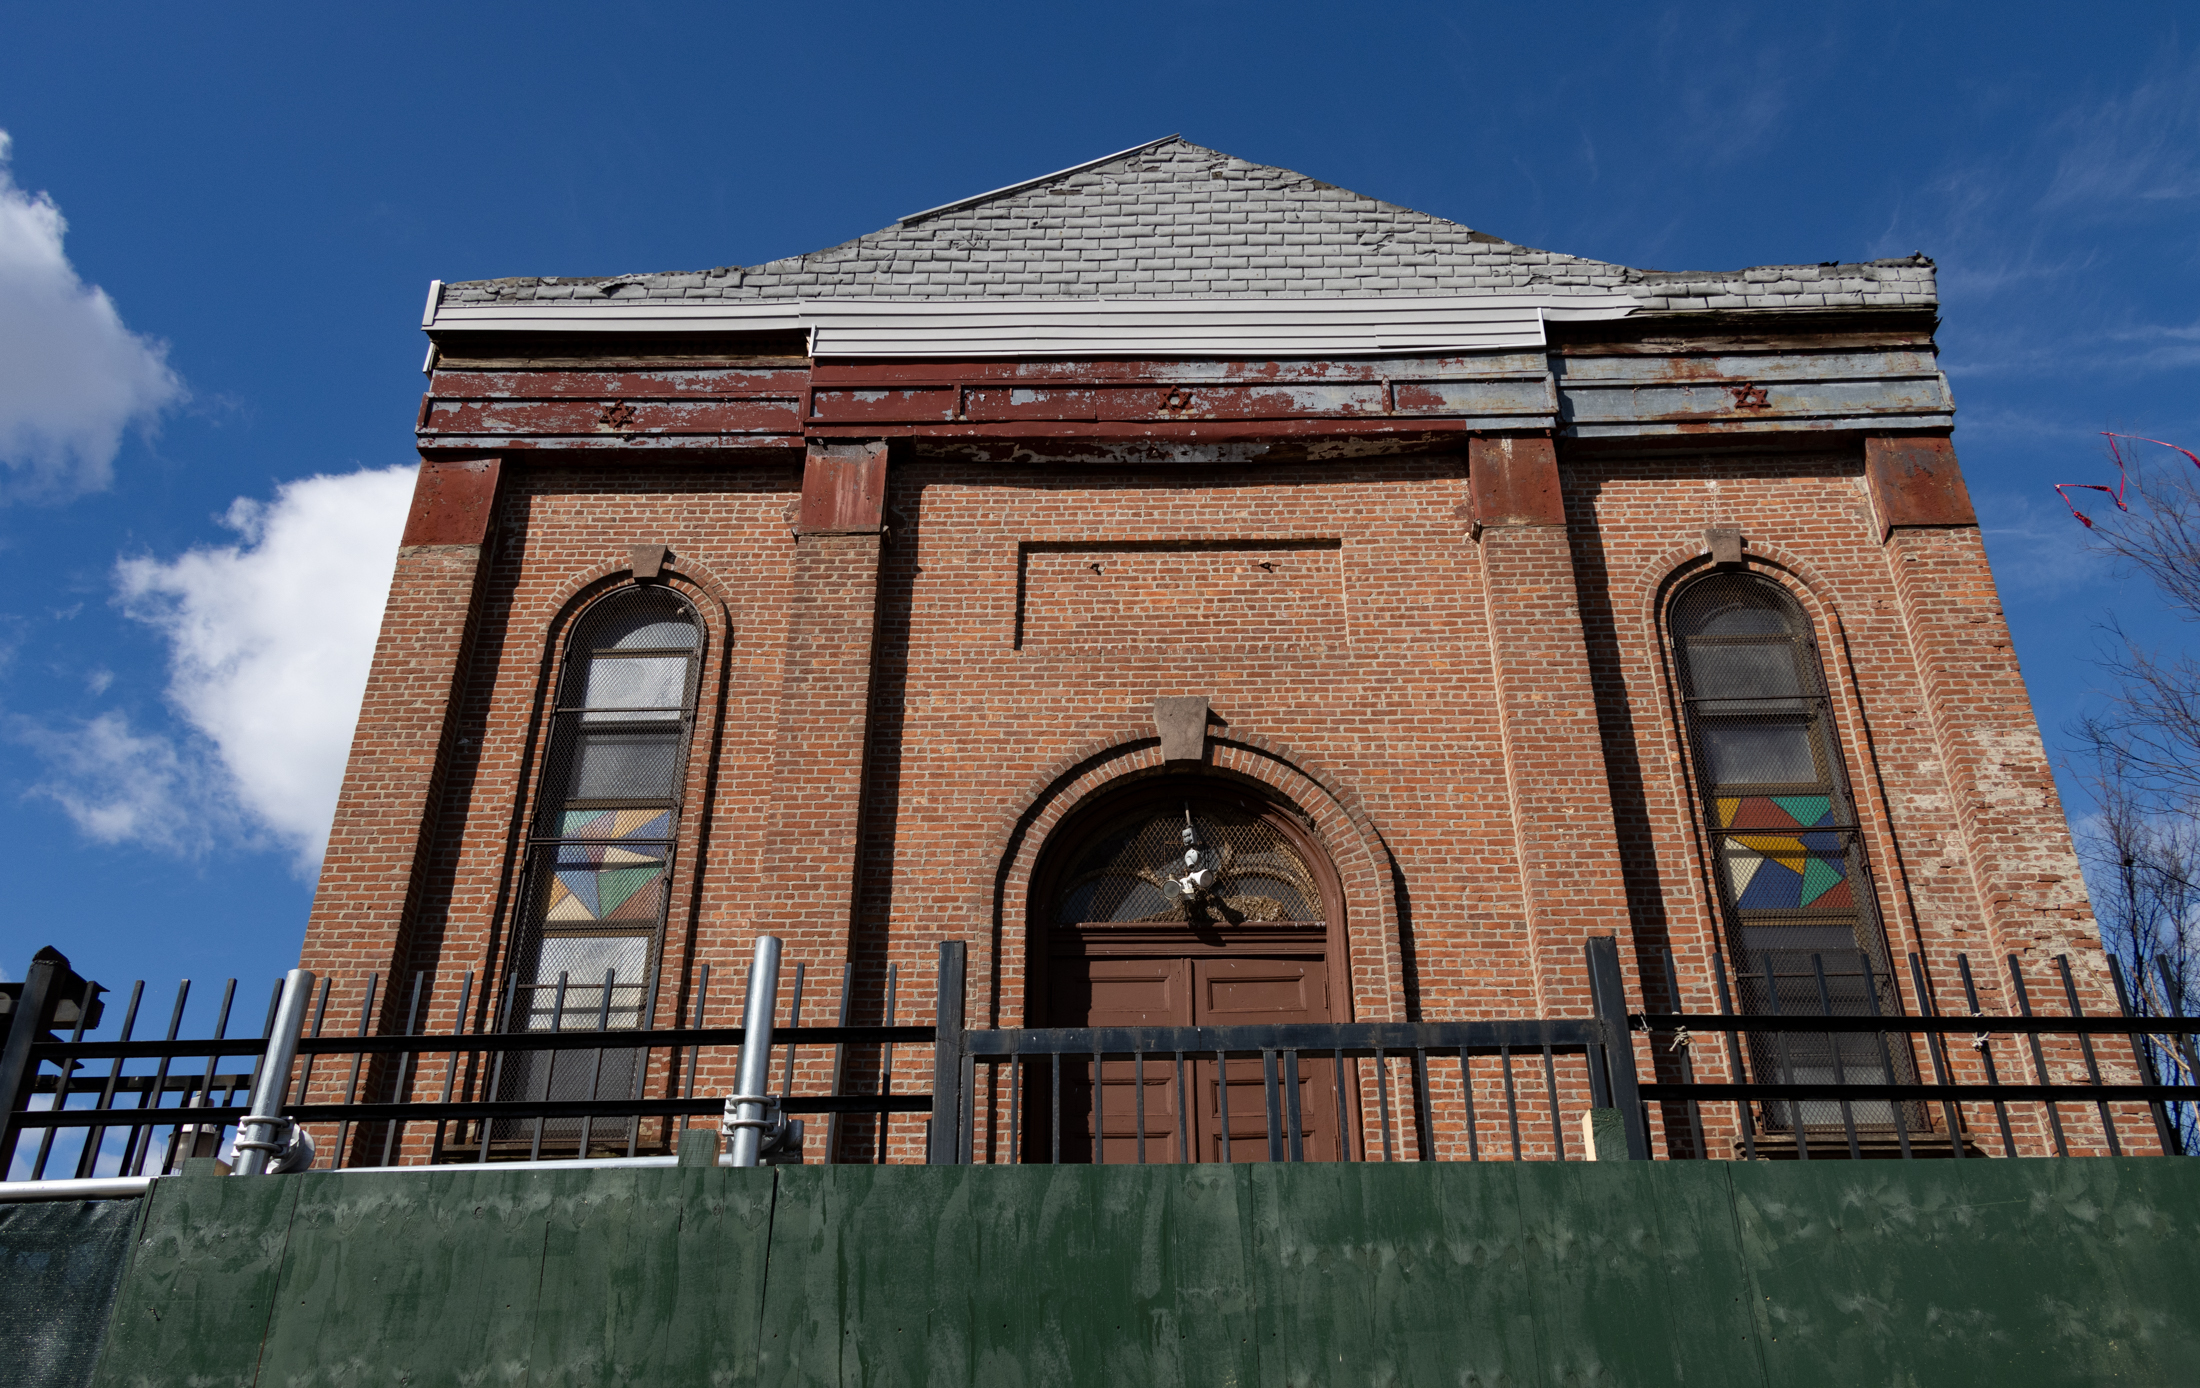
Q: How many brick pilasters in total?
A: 4